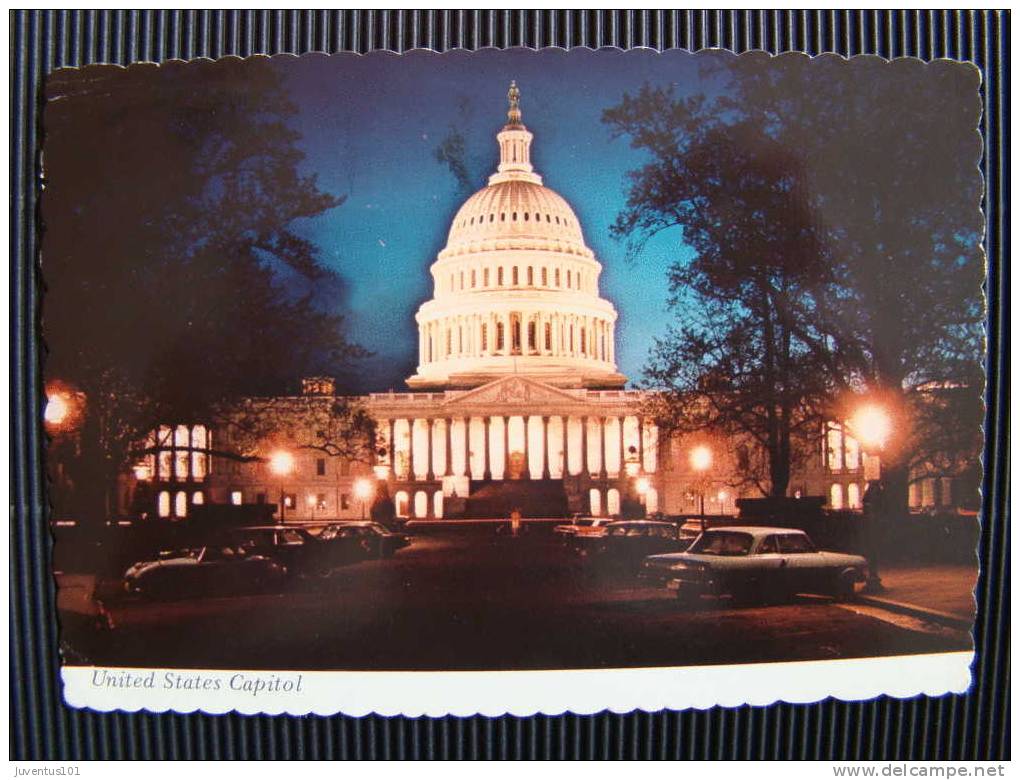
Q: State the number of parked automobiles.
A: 7